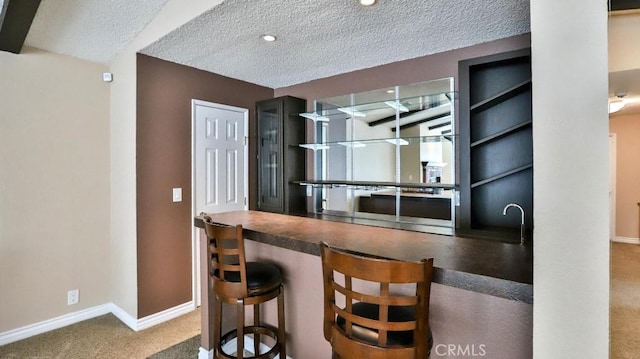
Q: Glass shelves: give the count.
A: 2